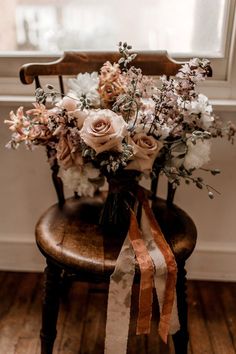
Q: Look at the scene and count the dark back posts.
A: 4